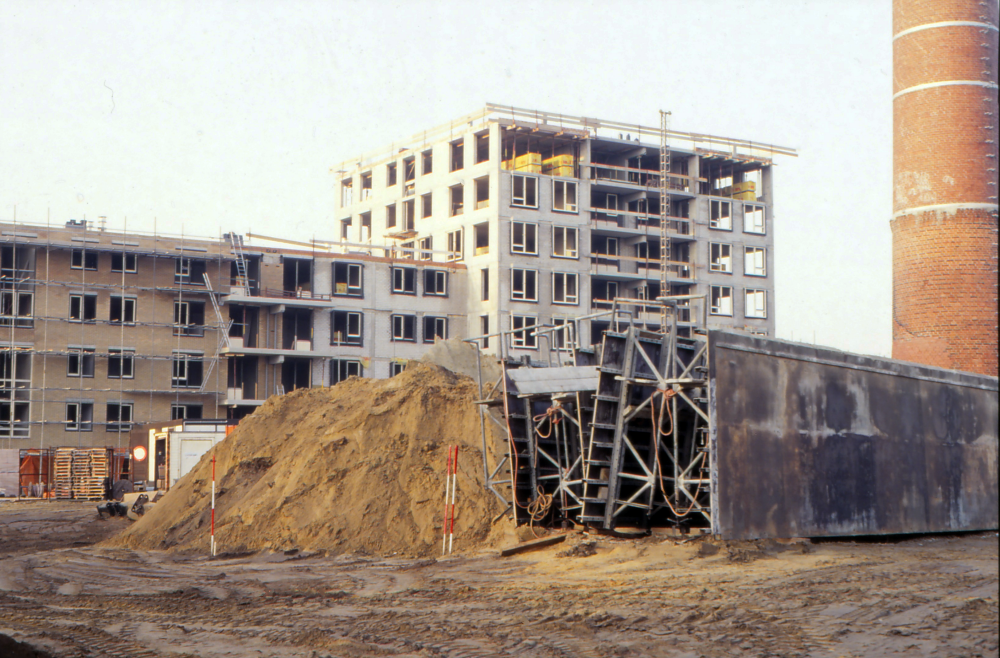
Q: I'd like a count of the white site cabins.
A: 1